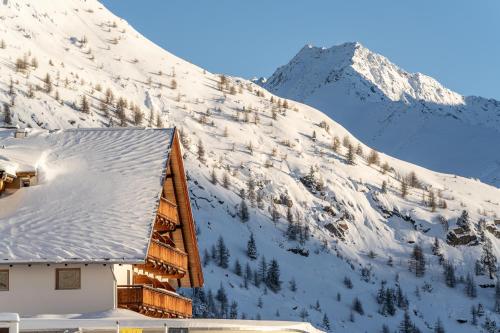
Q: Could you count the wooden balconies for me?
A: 3